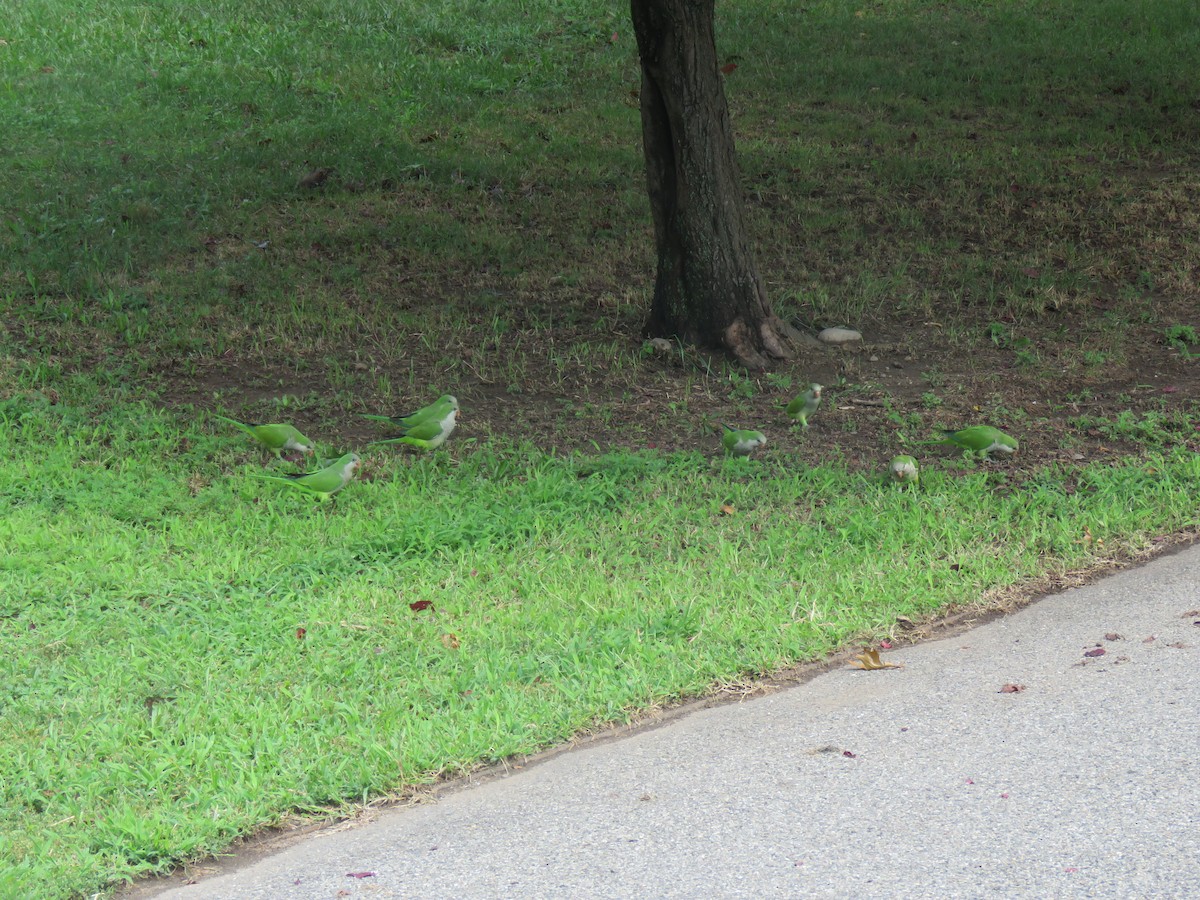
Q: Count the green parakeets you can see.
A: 8